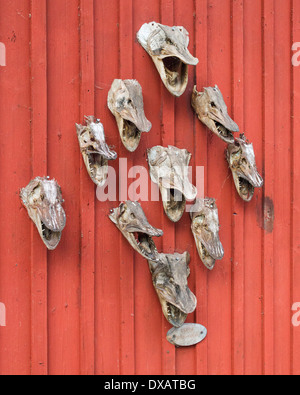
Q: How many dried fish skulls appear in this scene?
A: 10